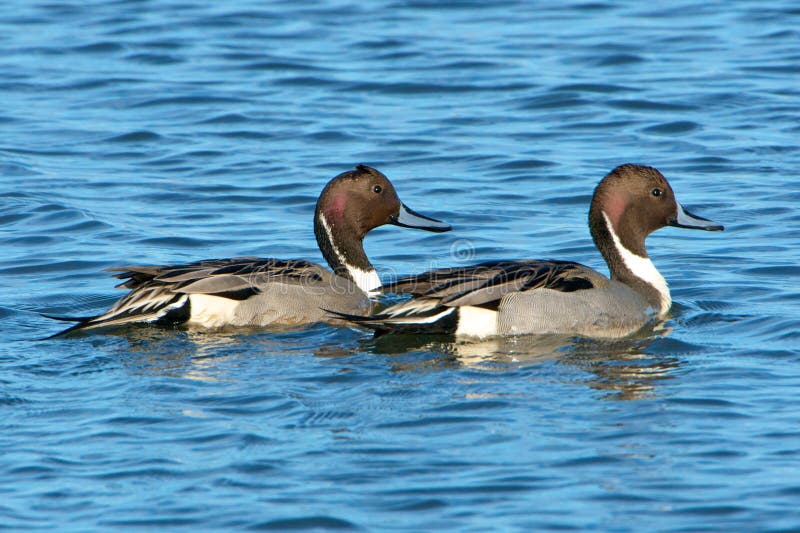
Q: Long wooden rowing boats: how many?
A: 0